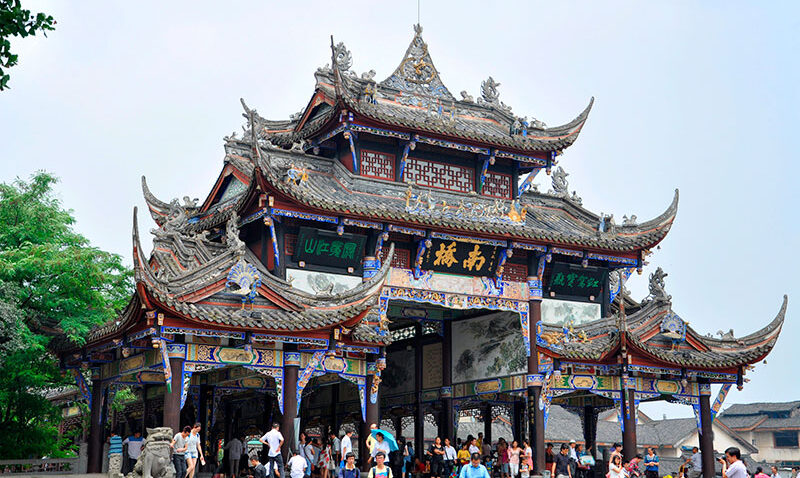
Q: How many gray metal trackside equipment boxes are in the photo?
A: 0